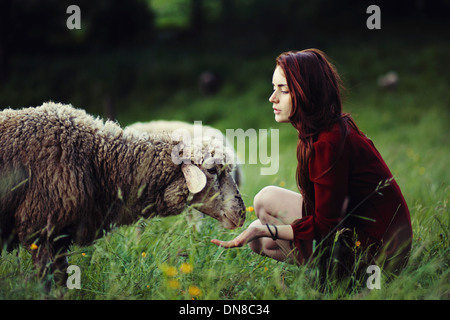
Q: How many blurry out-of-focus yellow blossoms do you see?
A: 4